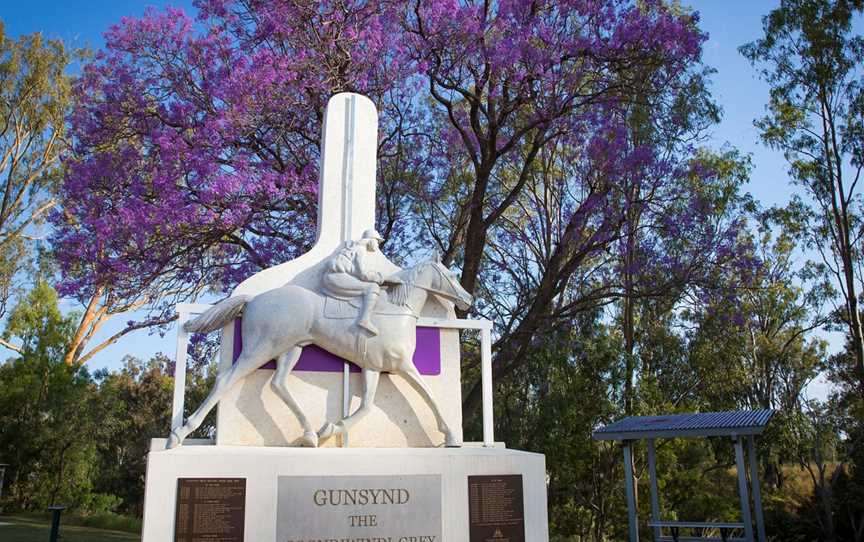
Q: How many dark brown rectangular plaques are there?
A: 2